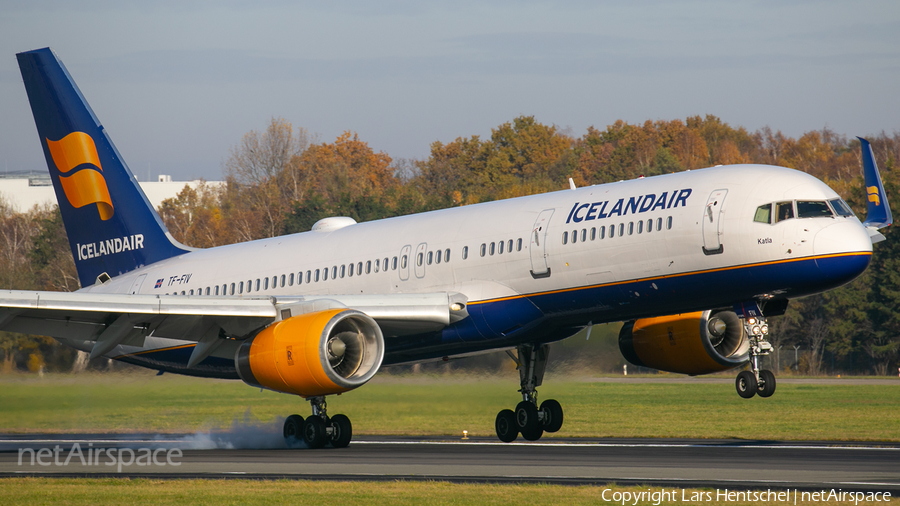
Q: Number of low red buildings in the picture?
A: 0